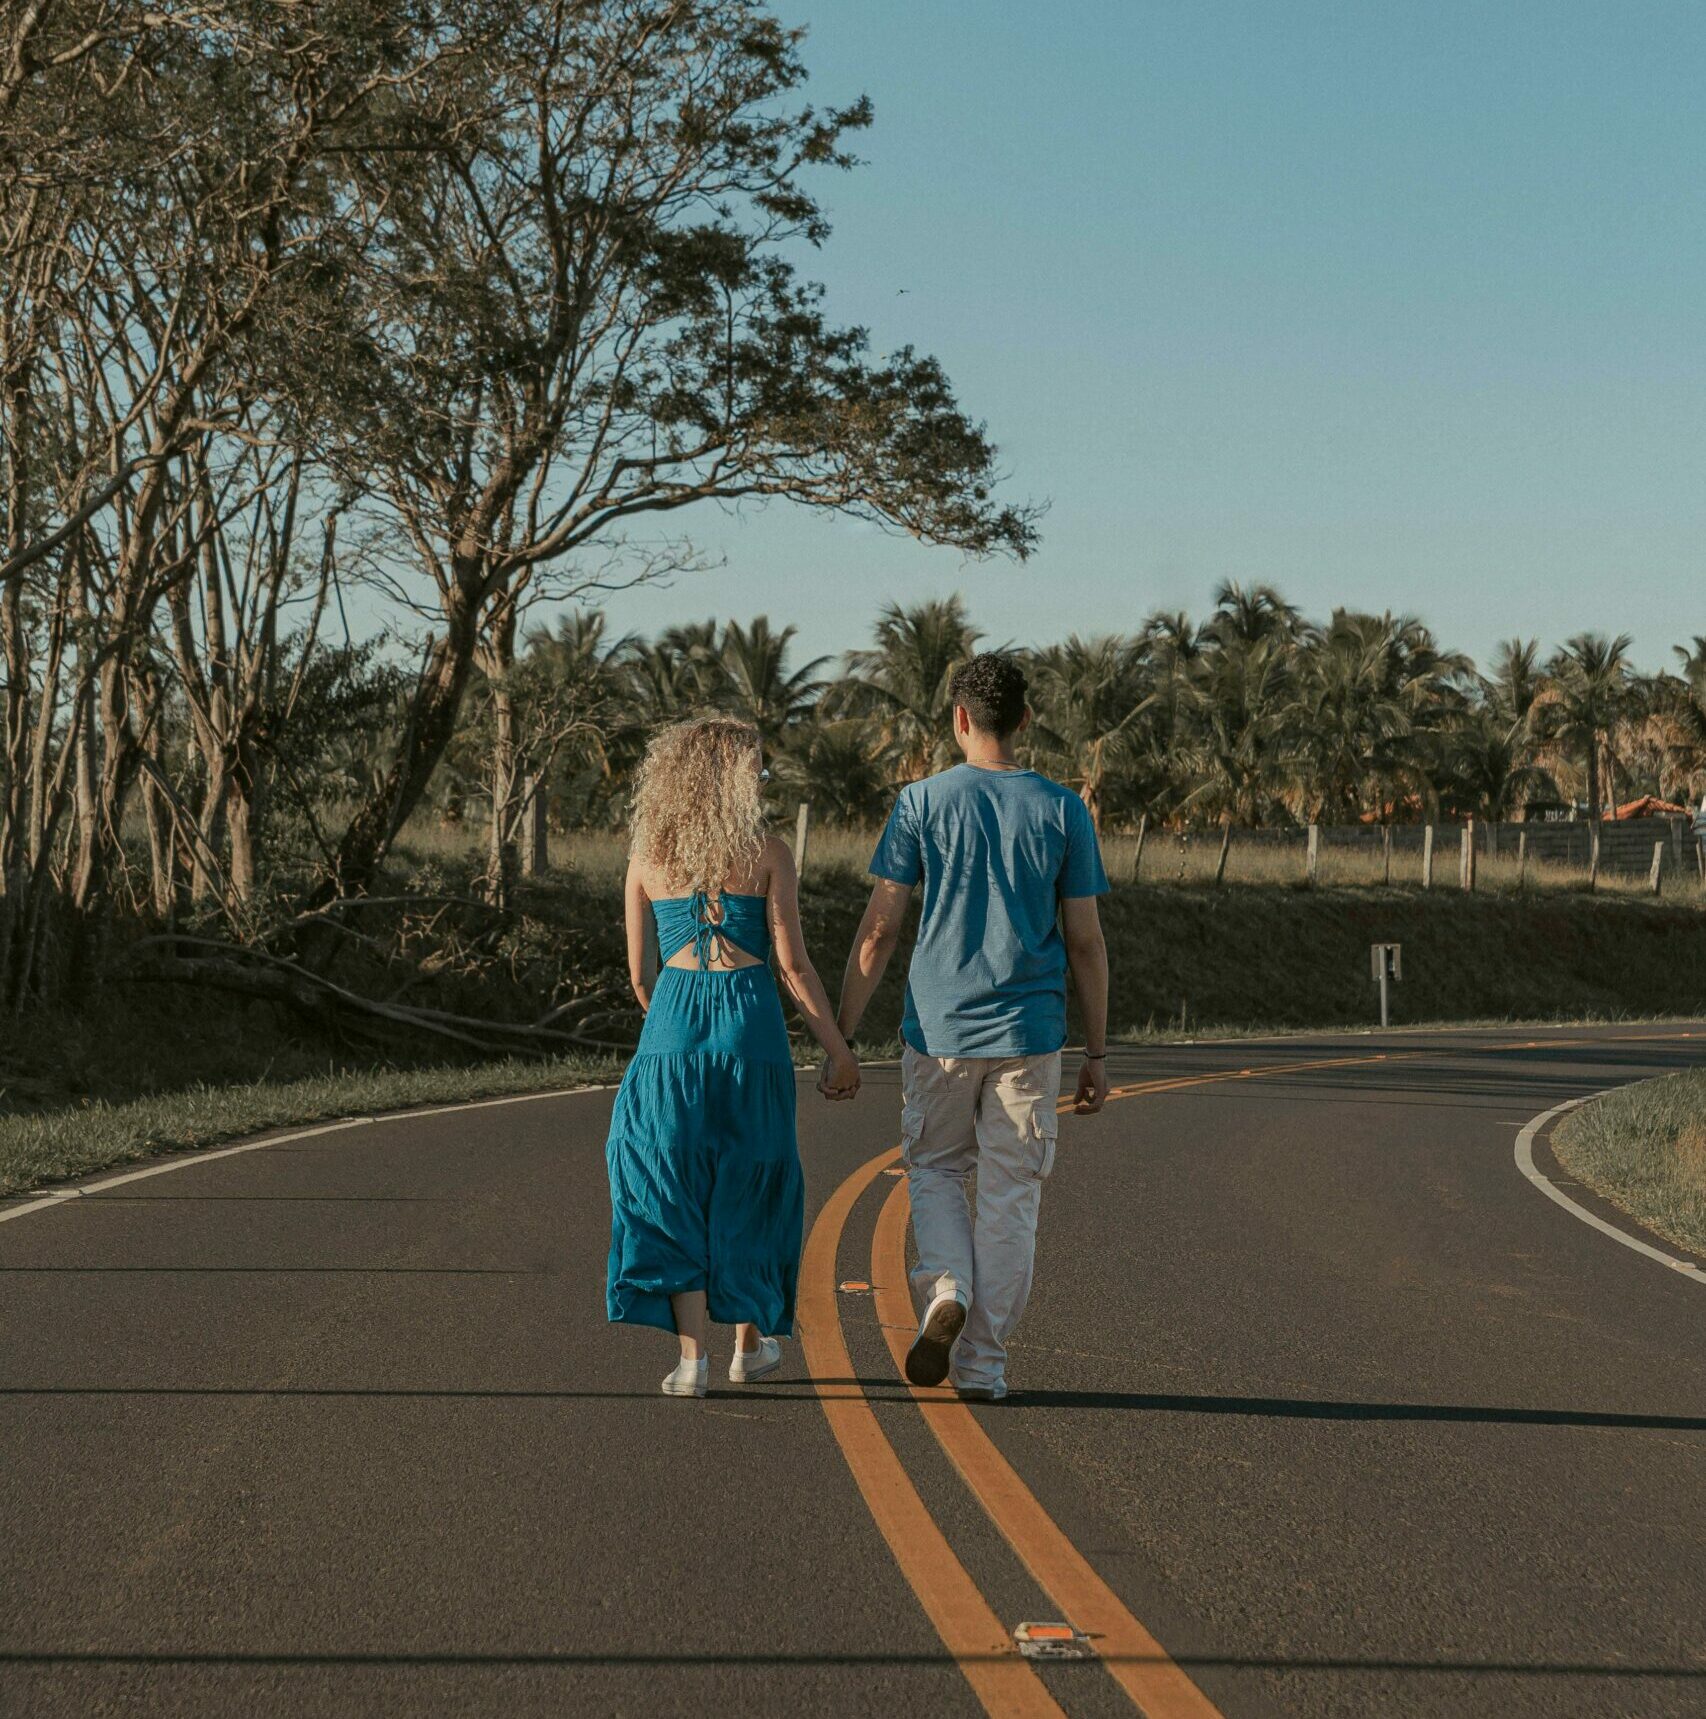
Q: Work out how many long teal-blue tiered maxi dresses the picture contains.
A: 1